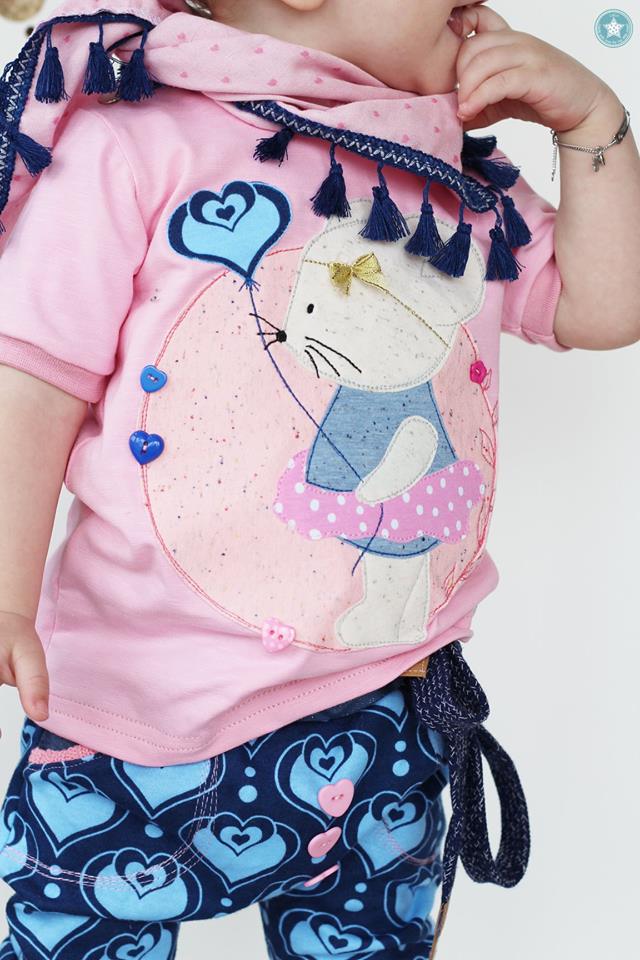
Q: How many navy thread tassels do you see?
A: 13